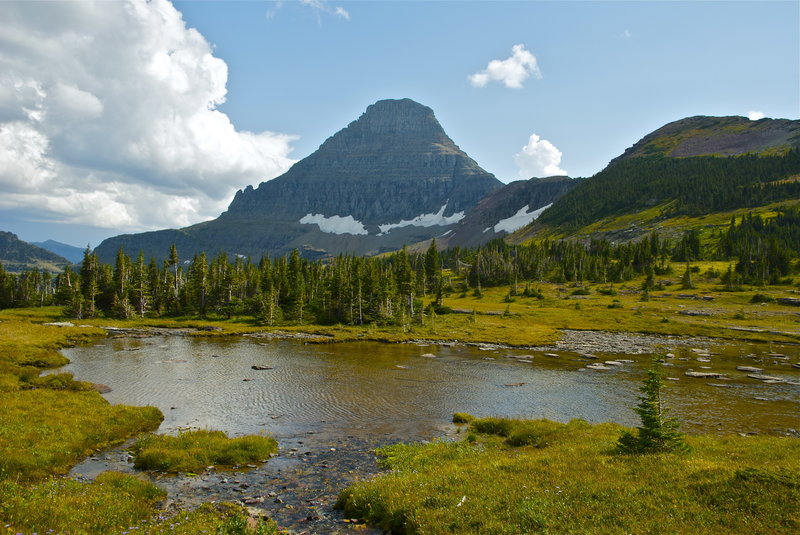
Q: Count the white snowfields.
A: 3